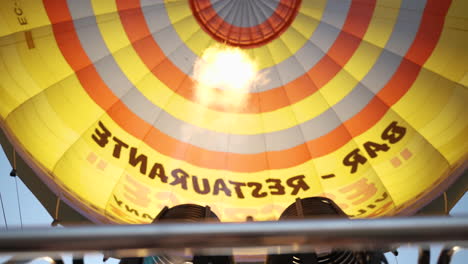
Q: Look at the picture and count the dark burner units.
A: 2